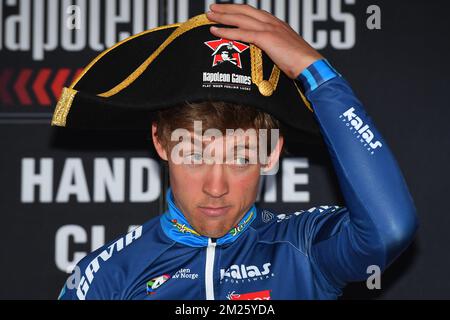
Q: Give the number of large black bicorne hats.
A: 1